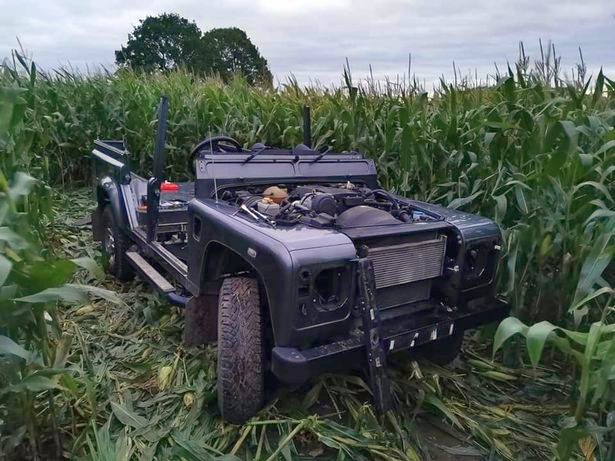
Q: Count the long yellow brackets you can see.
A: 0